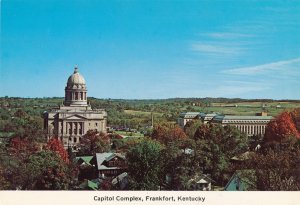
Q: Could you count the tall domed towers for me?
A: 1